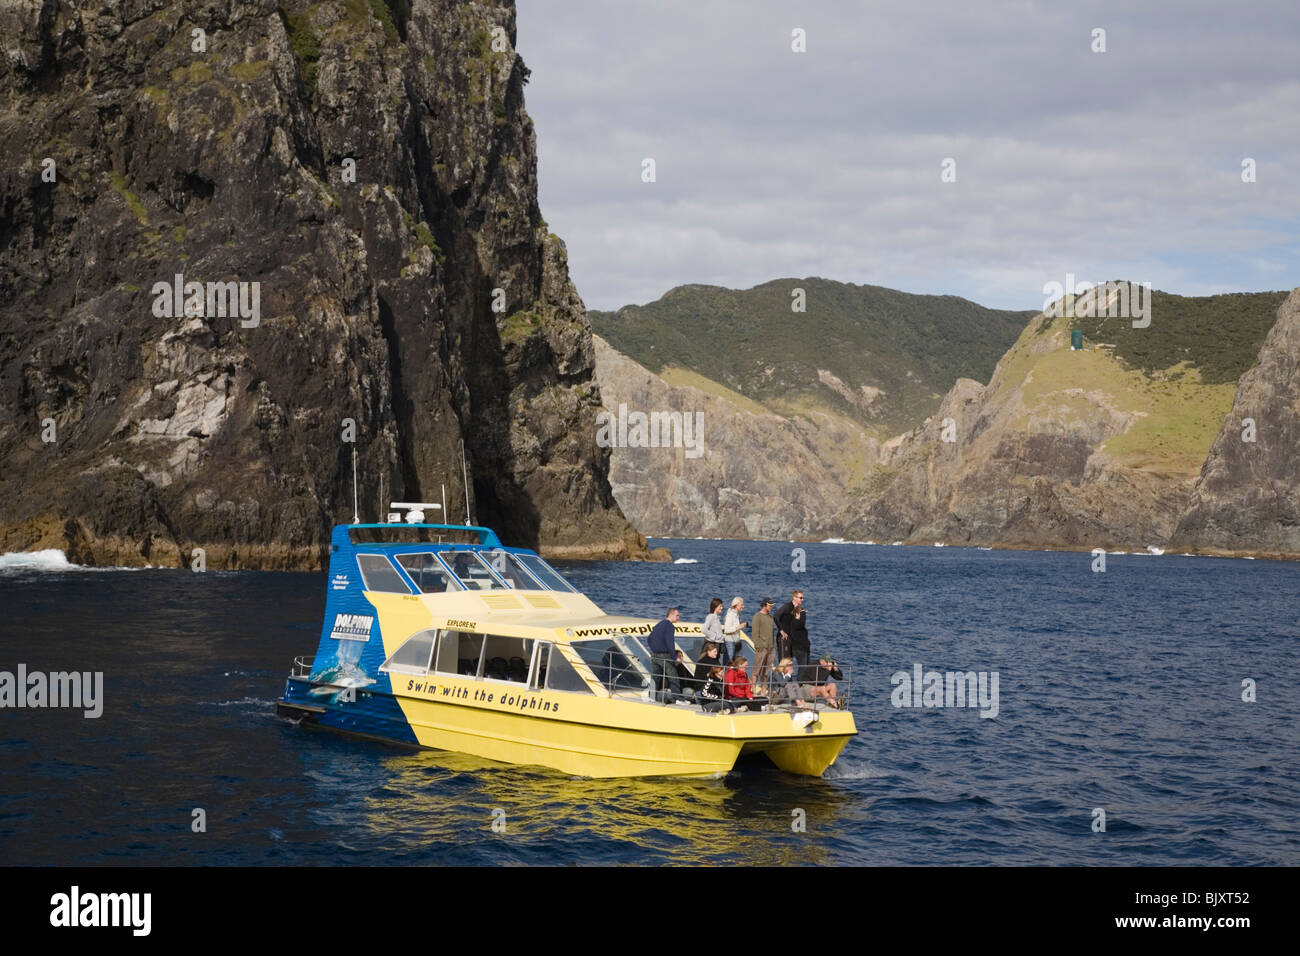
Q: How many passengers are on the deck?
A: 12